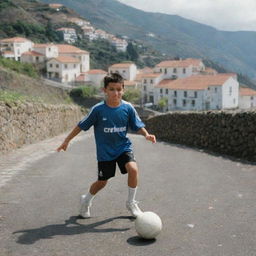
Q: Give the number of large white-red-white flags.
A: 0